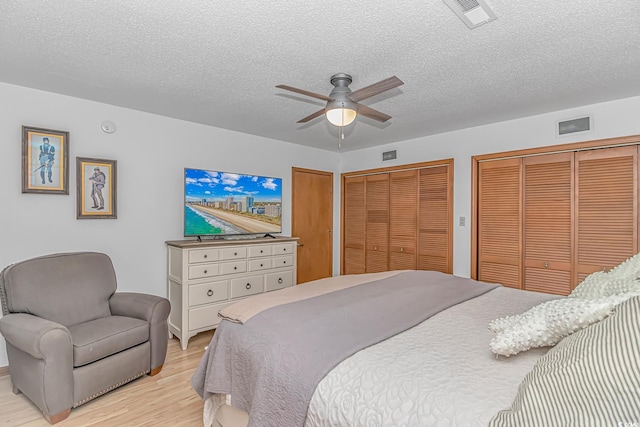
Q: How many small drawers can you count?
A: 8